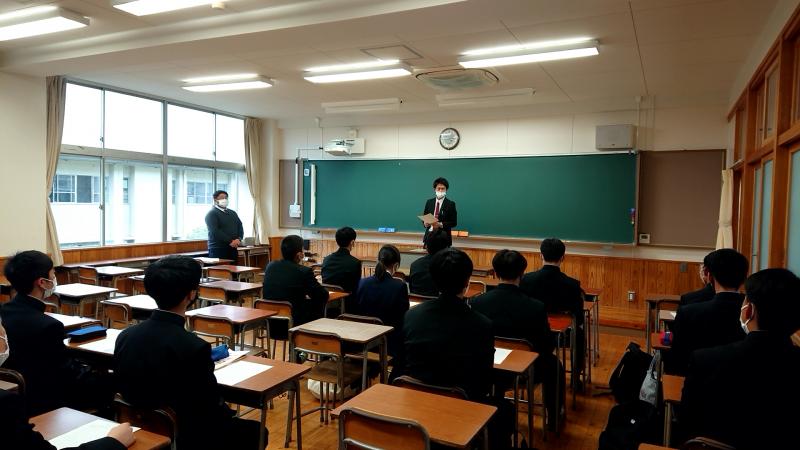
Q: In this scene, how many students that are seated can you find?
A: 13